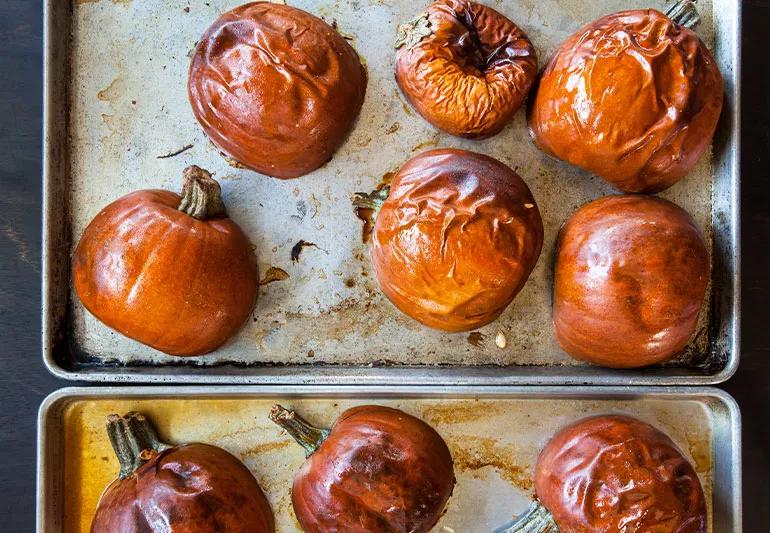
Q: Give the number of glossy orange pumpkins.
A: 9